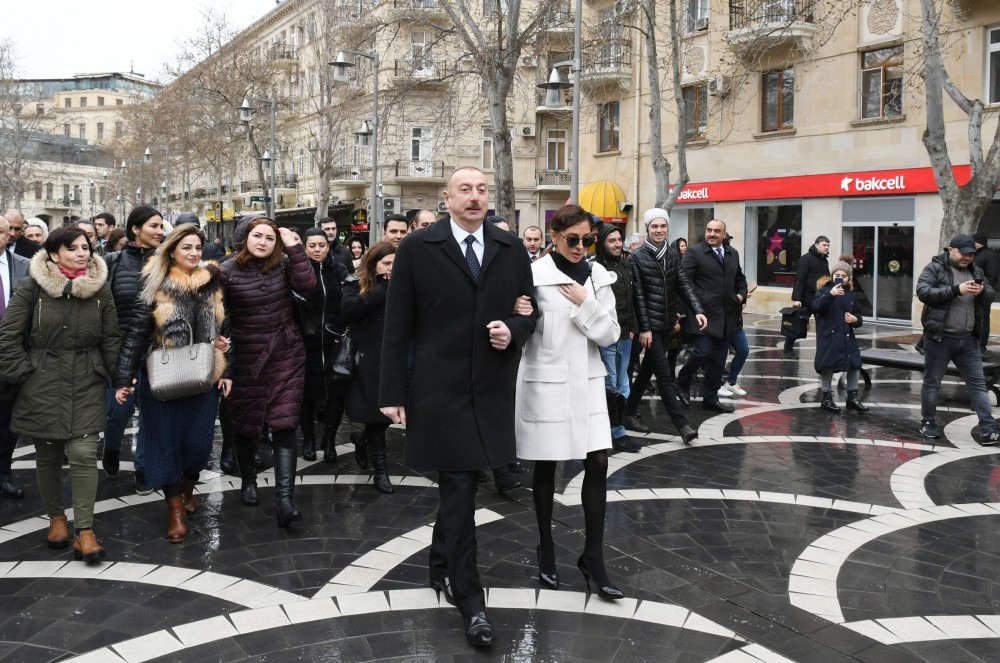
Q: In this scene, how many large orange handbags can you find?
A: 0